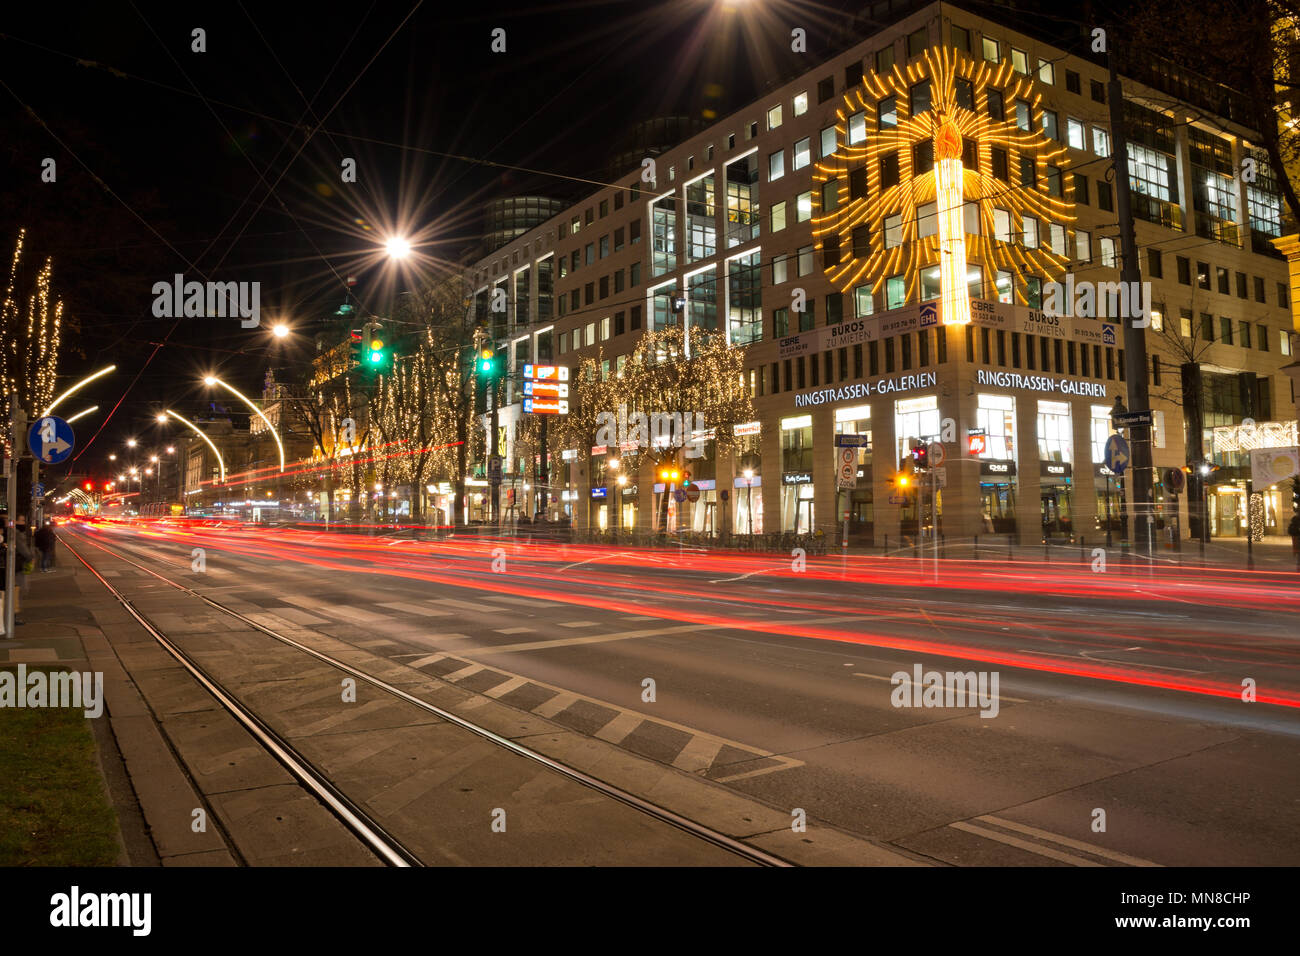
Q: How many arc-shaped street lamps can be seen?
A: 4